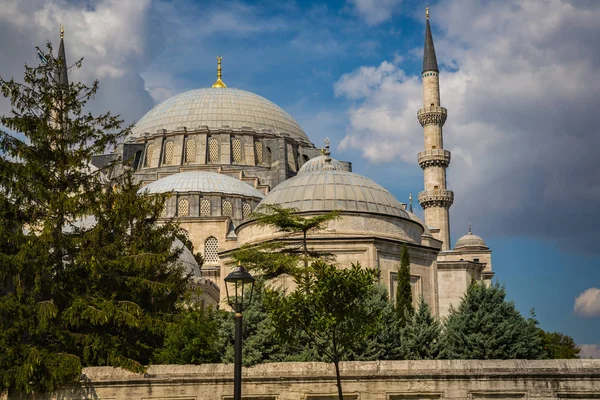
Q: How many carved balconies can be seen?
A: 3